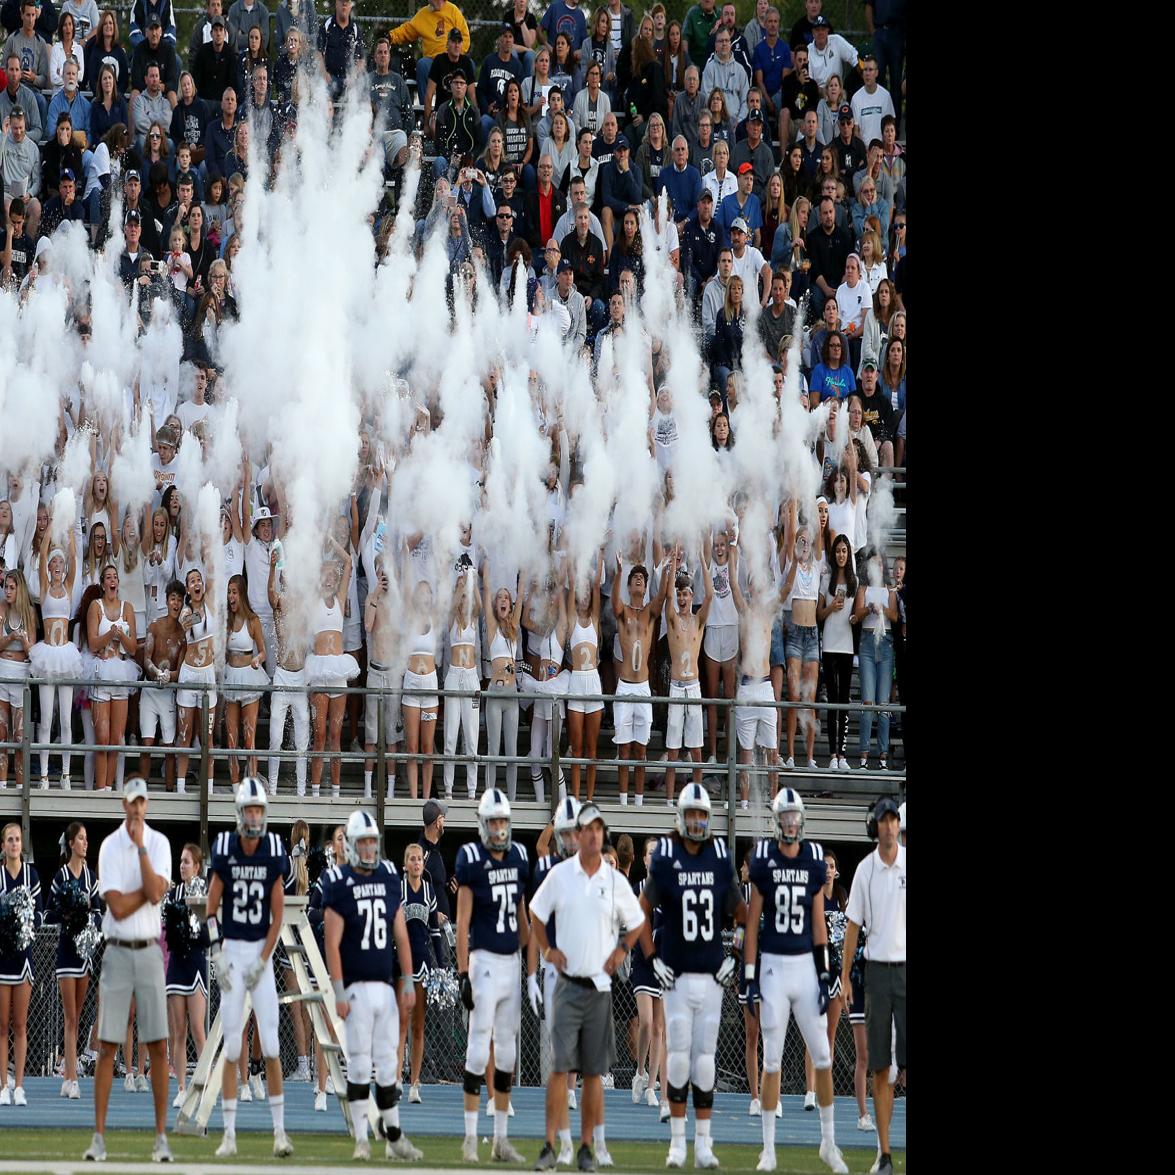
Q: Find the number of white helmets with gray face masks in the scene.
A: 6